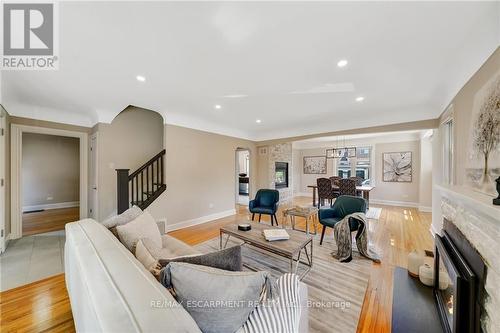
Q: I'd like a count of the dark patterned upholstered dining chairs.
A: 4